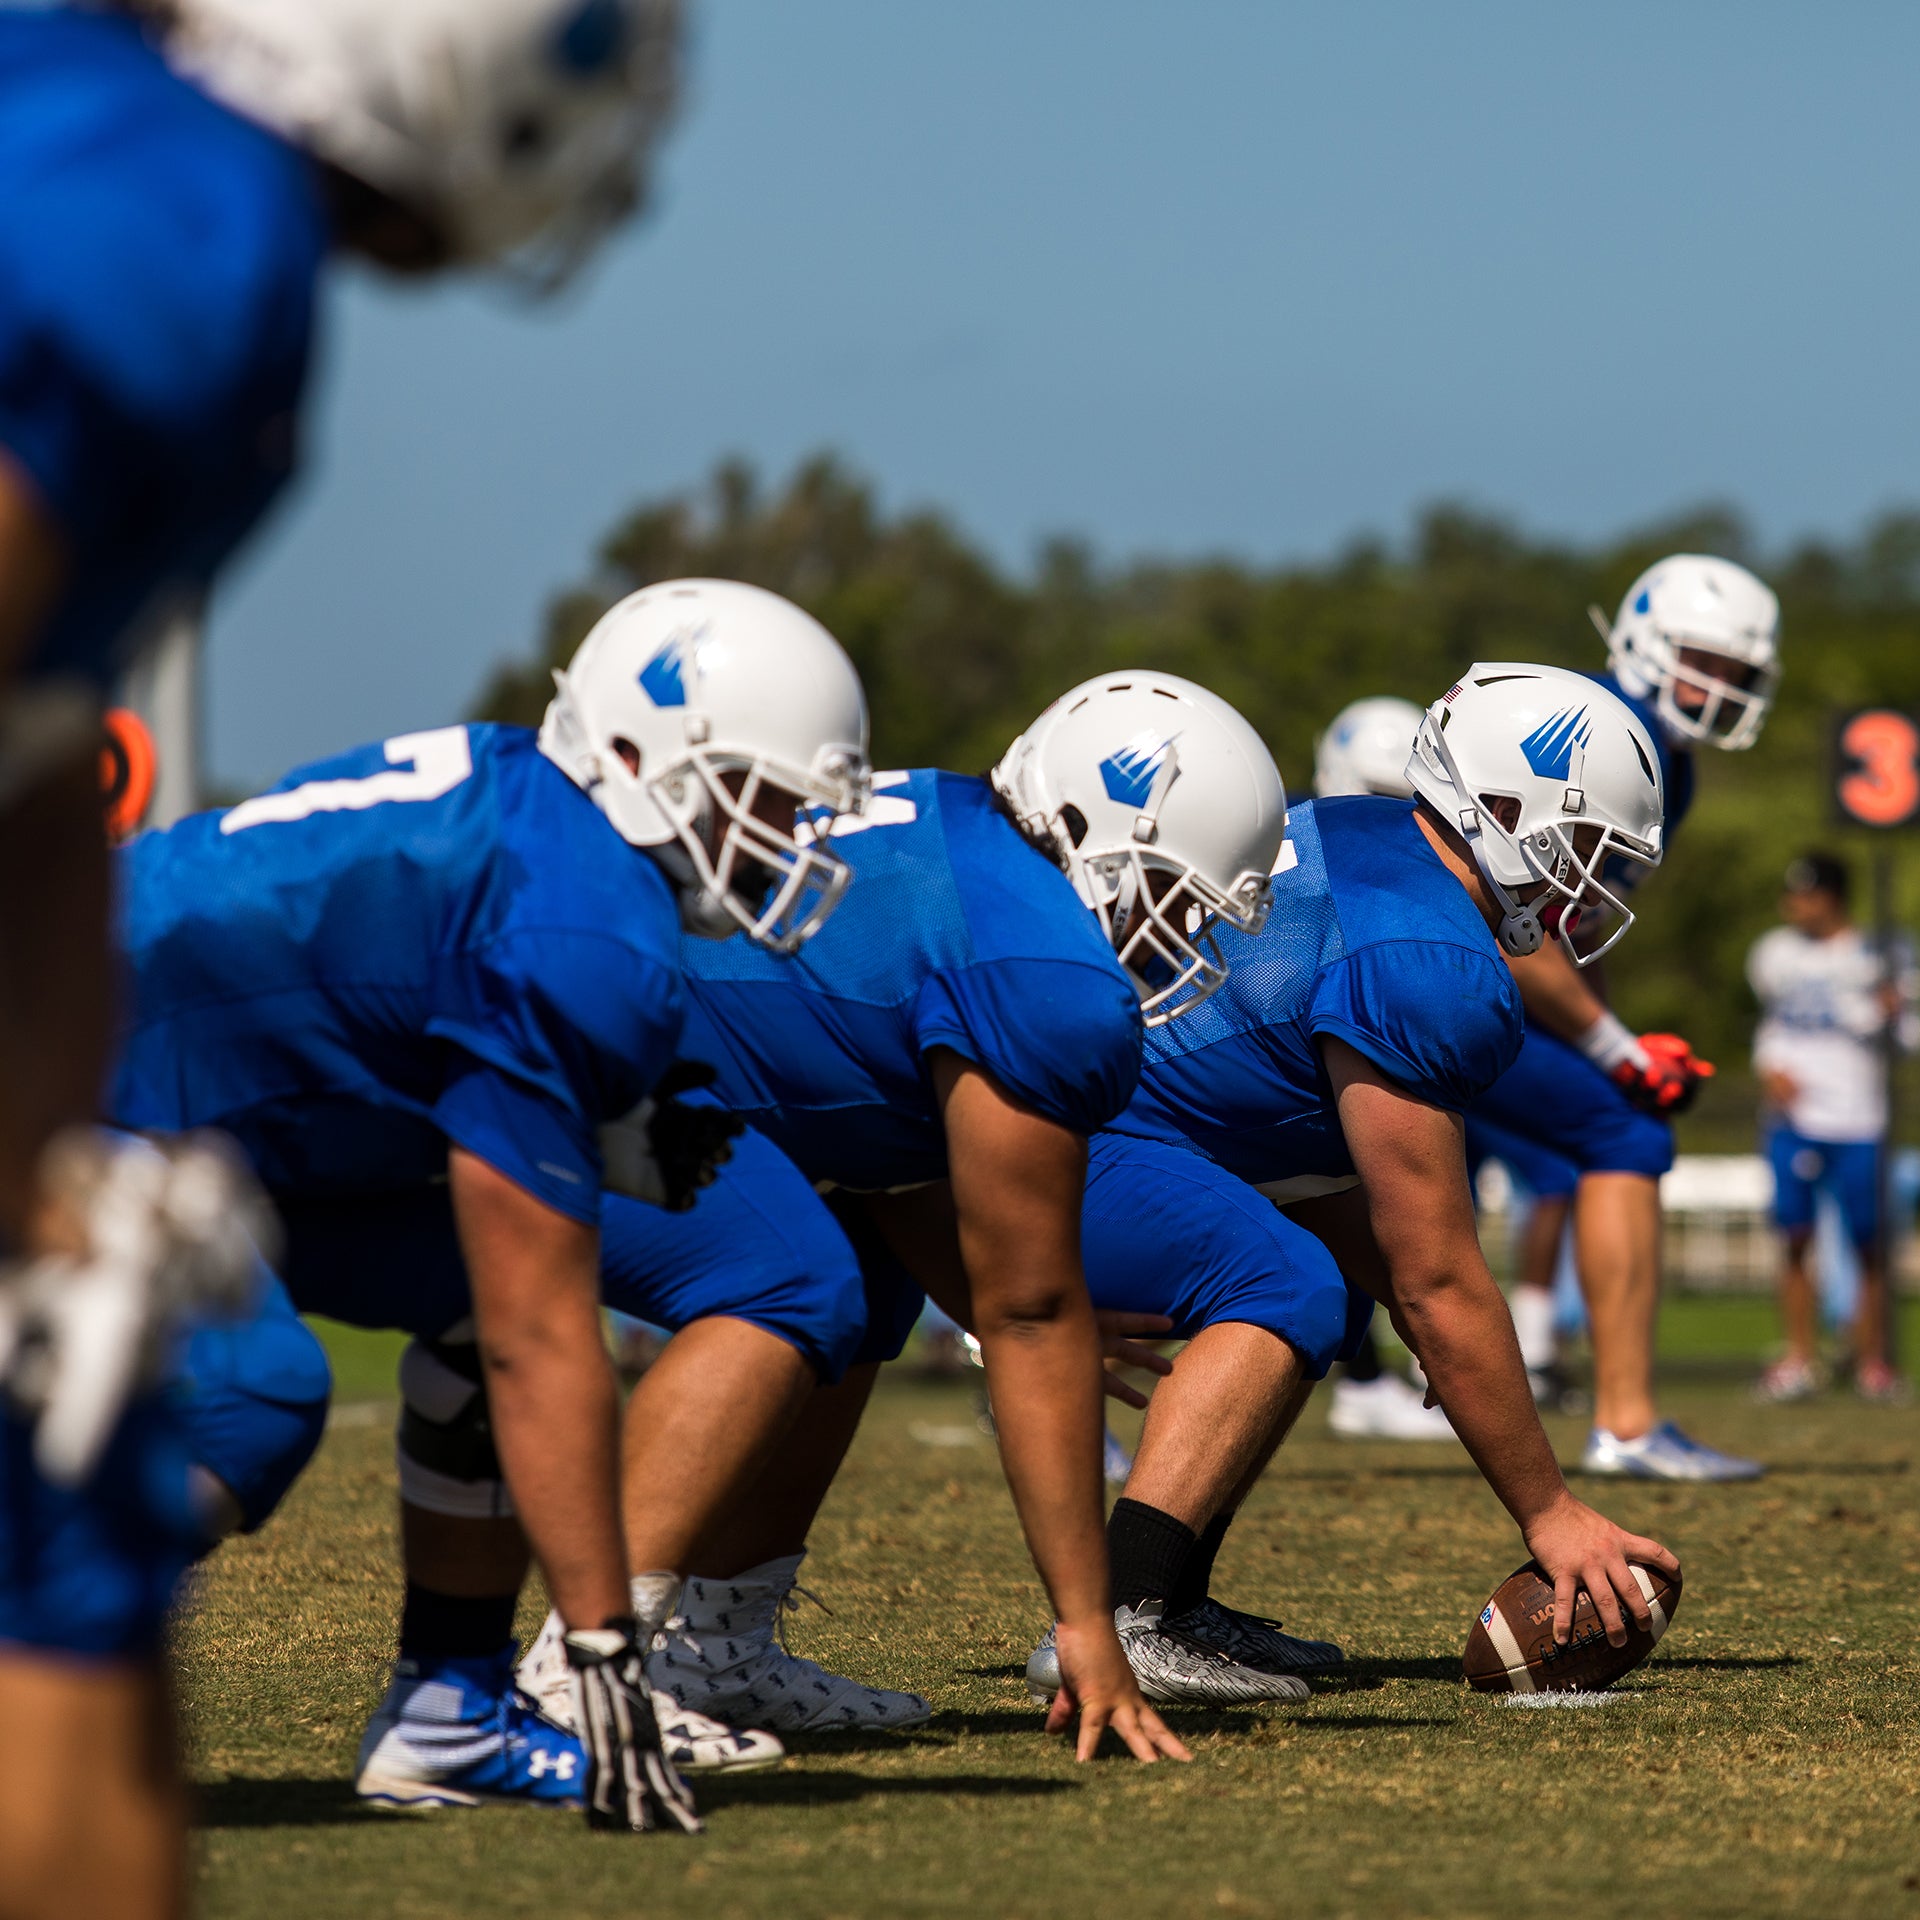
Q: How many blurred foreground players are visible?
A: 1